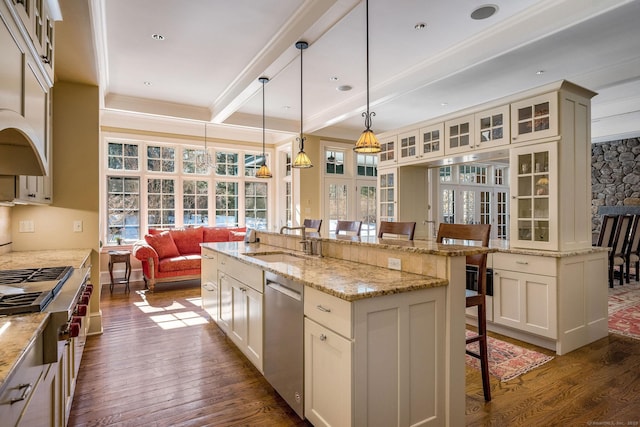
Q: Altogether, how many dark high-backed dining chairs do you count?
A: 3